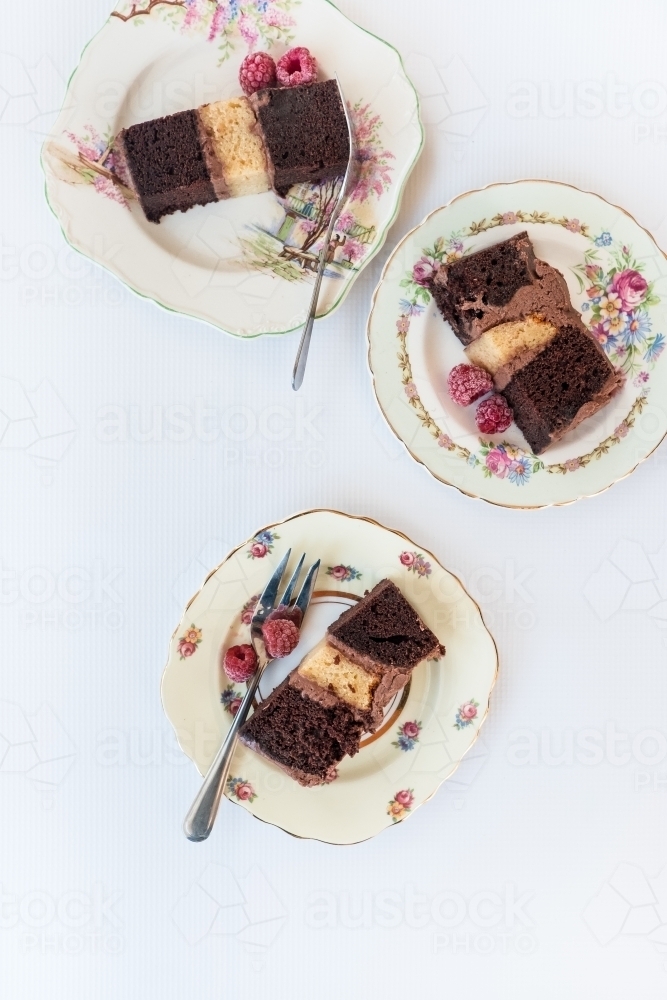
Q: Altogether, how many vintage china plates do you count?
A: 3